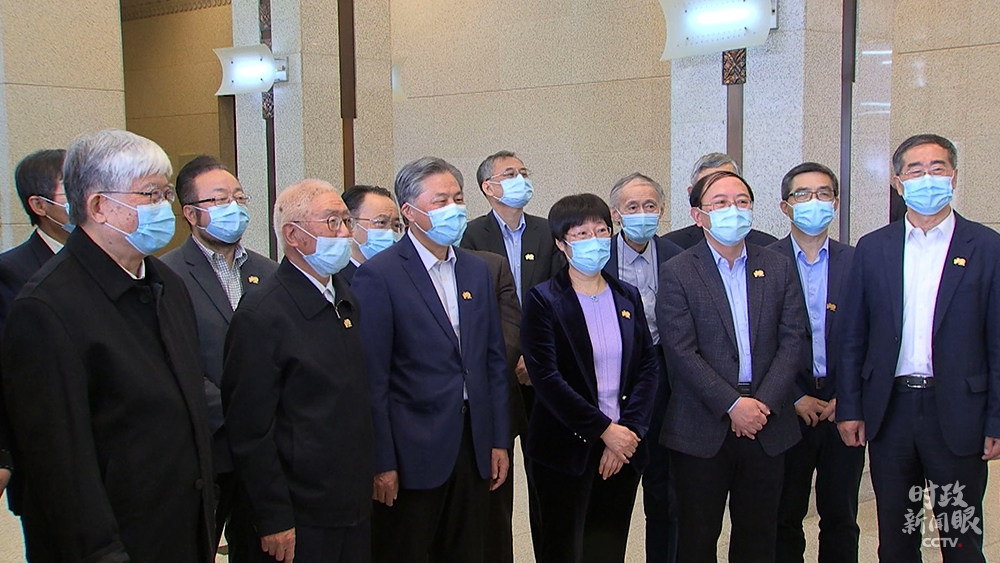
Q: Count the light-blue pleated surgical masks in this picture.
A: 12